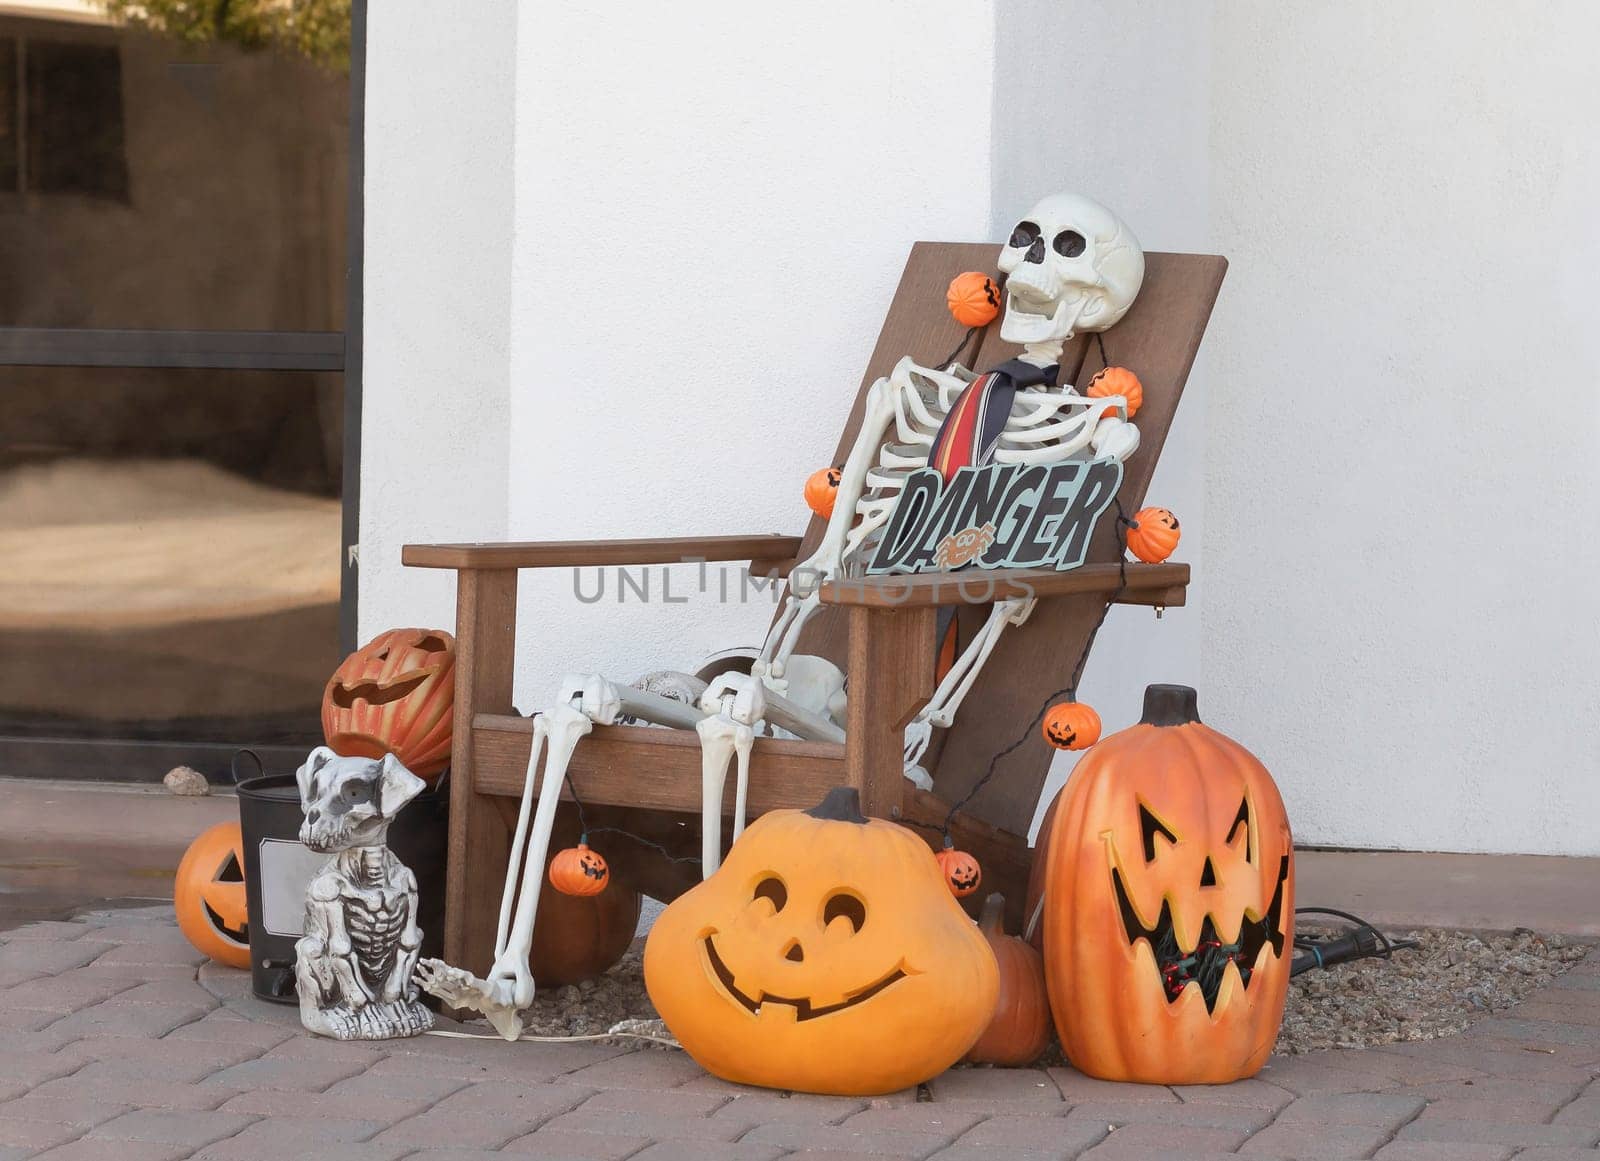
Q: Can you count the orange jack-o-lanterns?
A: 11